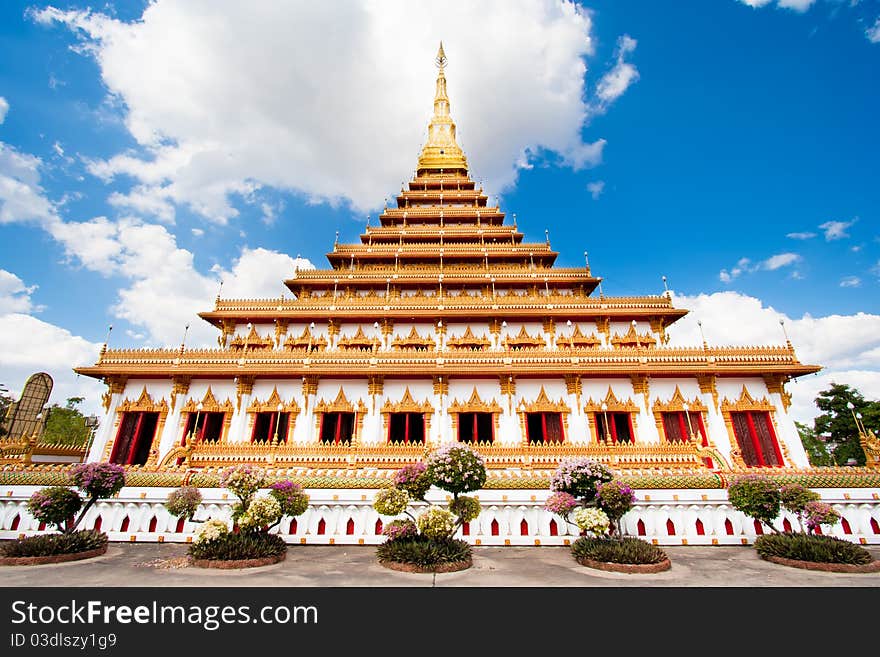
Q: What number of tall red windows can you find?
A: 10